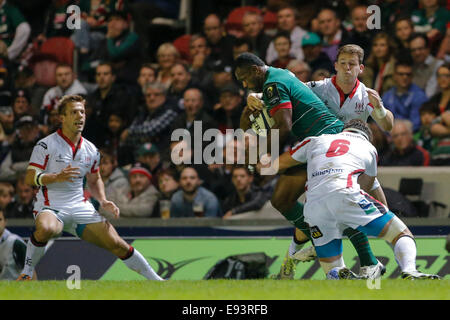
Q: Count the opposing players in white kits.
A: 3